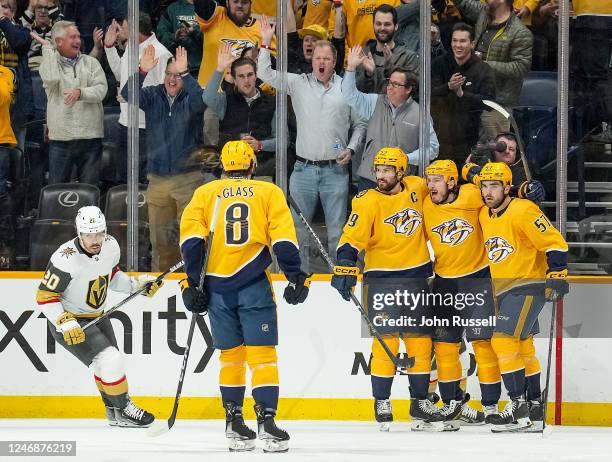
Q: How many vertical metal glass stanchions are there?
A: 4